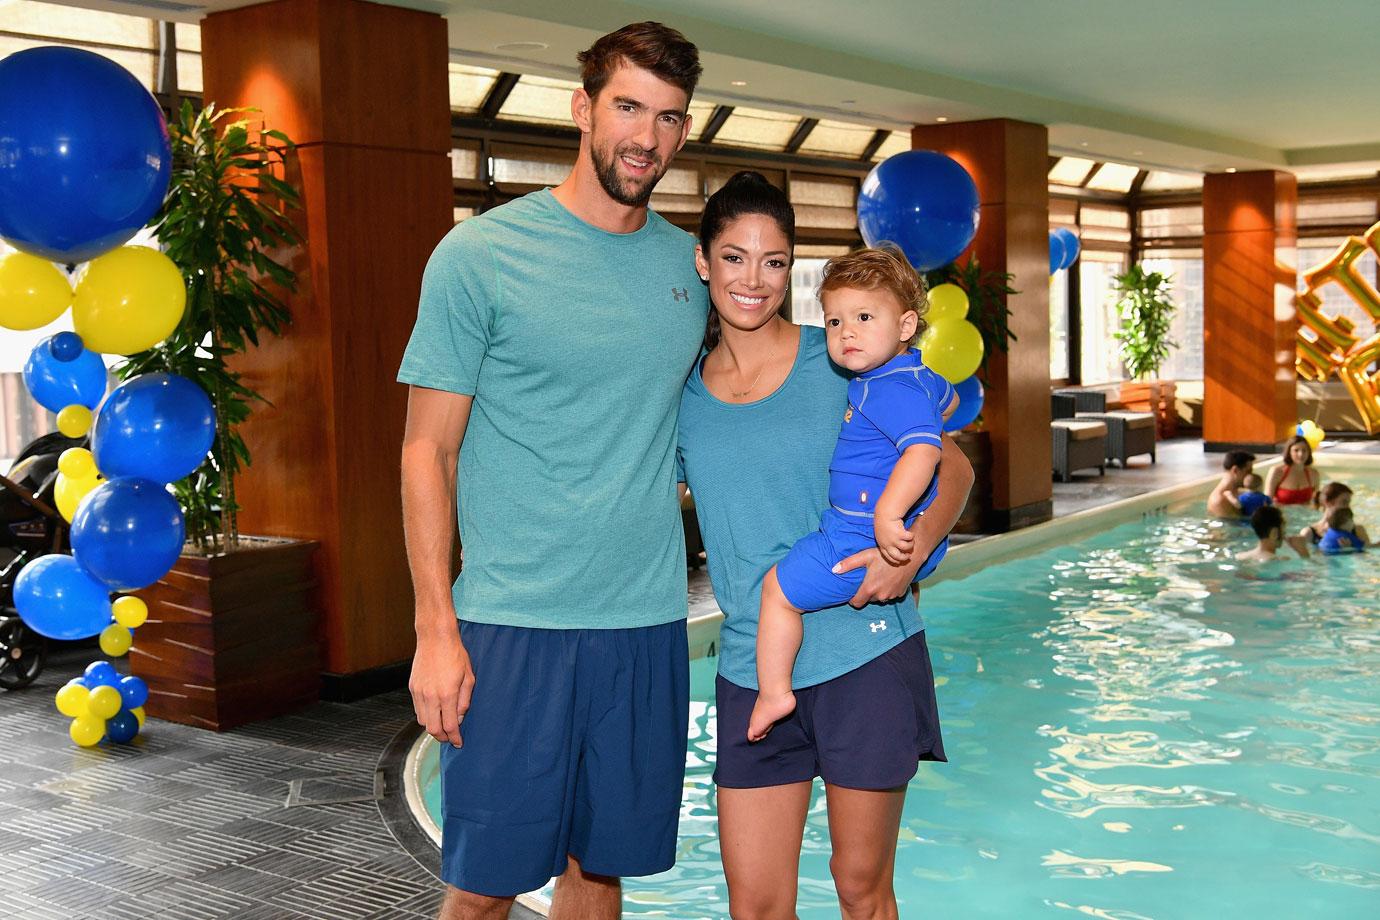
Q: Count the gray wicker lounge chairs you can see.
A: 2